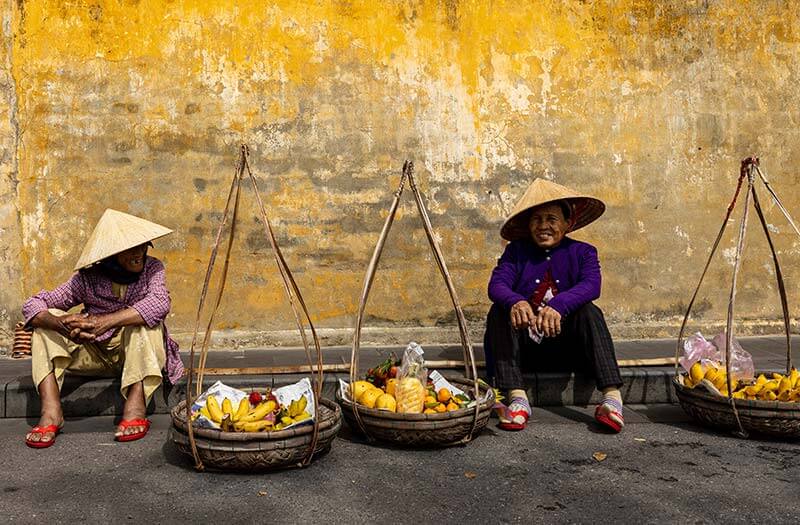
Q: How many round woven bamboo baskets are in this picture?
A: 3